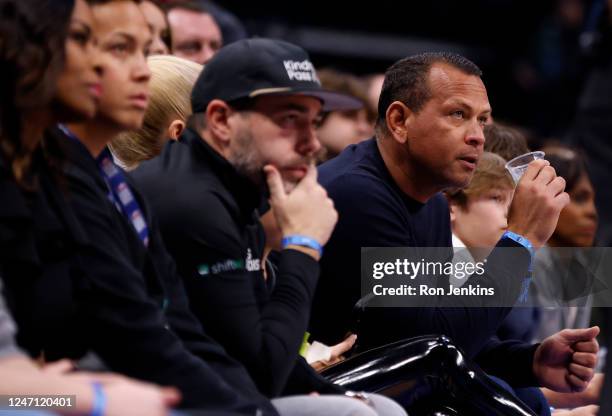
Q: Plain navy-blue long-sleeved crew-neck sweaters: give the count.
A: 1